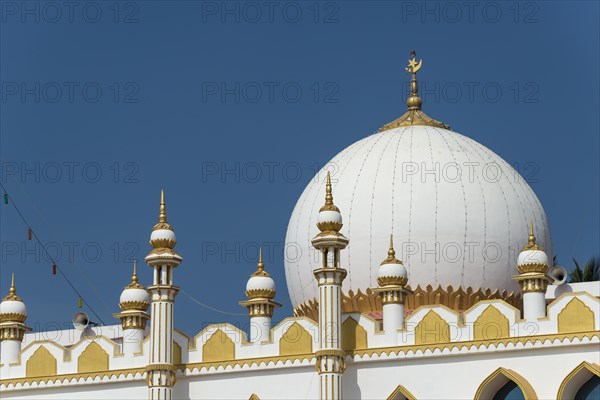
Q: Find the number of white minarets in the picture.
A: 7